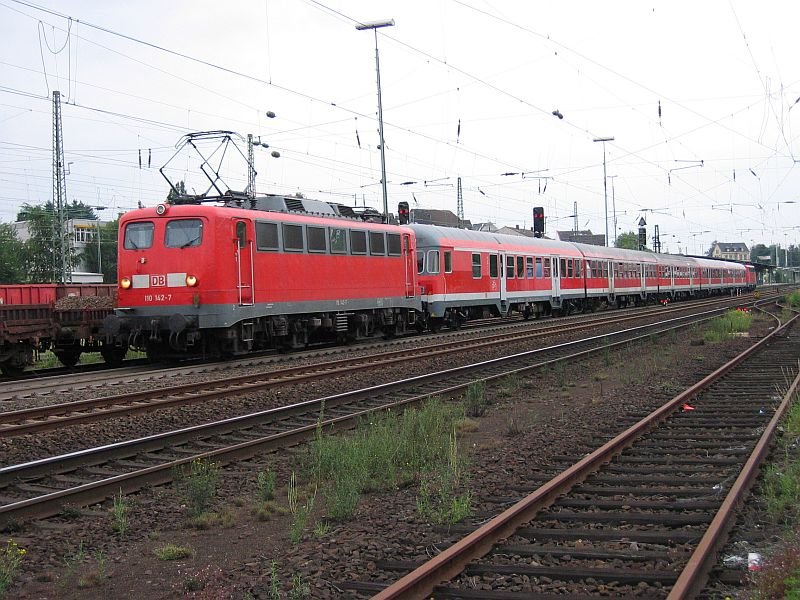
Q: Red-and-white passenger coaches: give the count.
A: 5